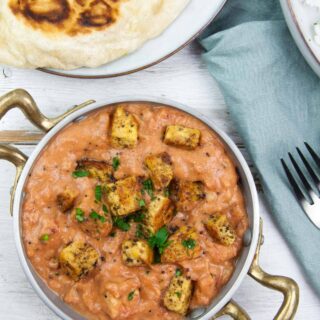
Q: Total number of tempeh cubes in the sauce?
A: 14